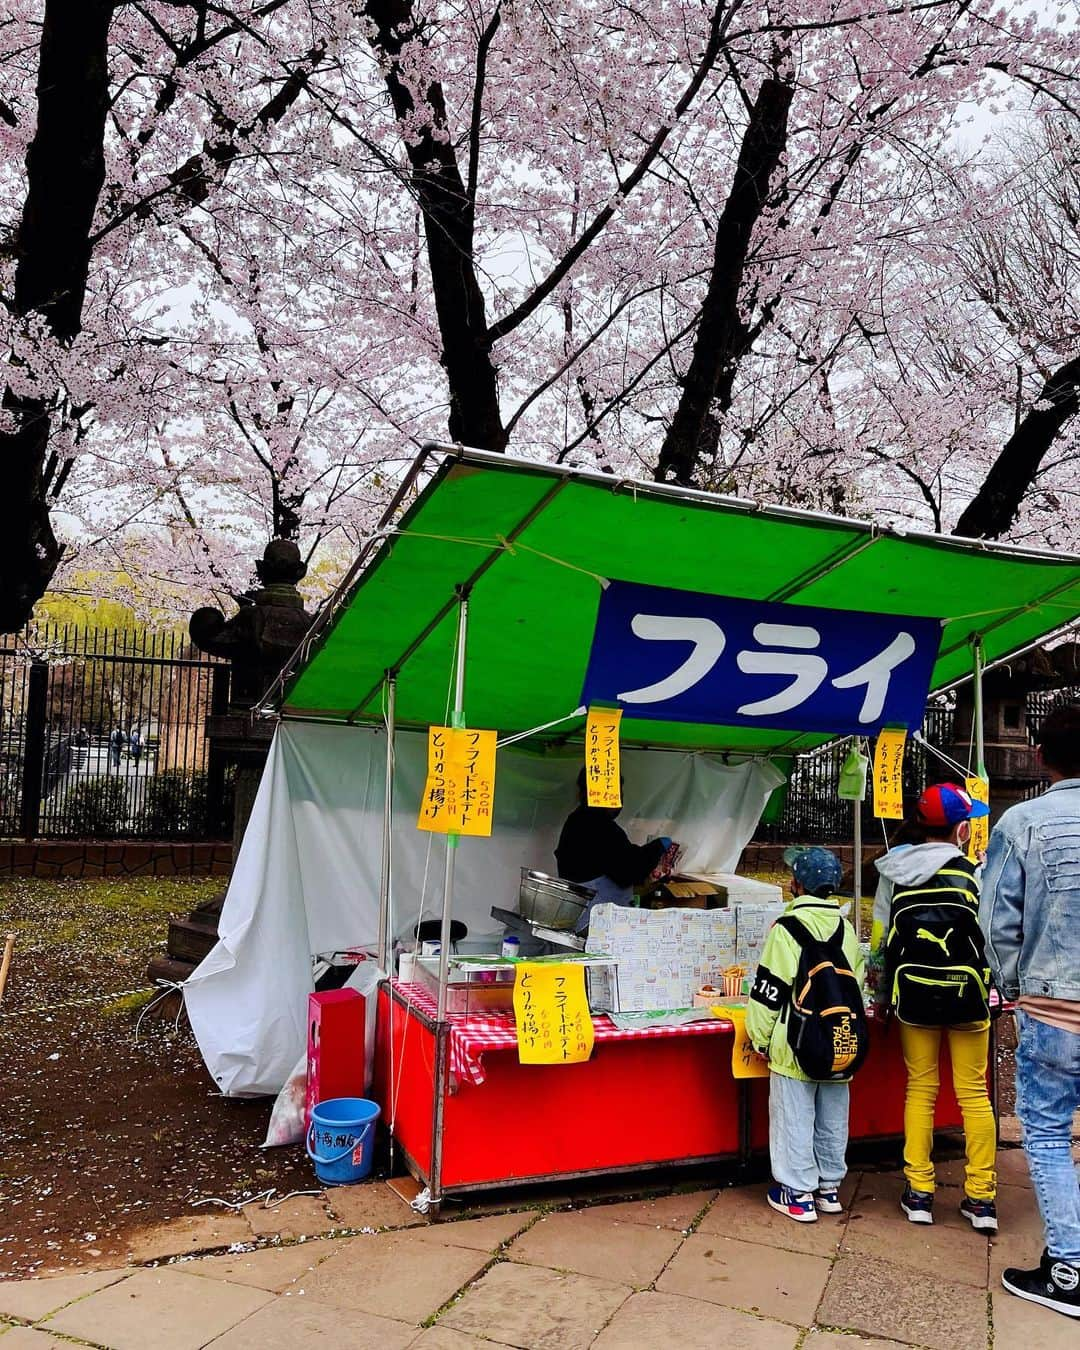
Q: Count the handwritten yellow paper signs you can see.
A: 6